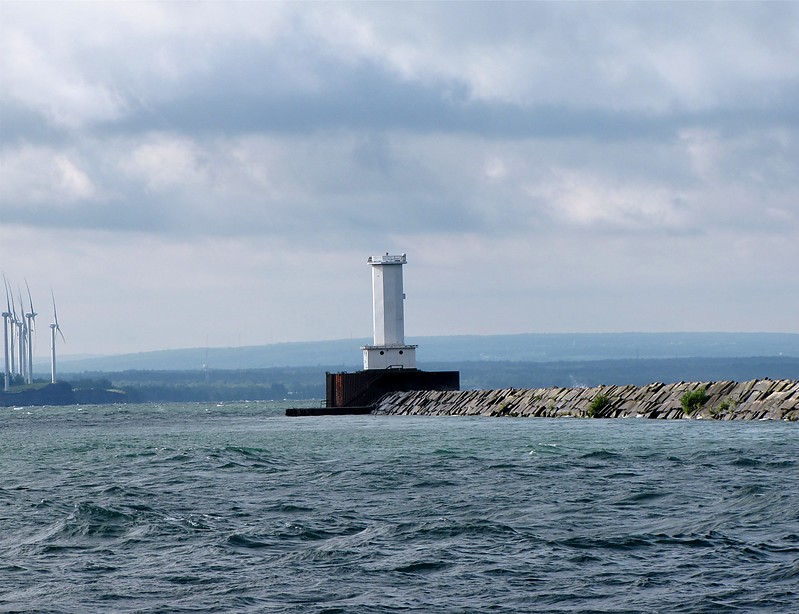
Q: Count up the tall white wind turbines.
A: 6